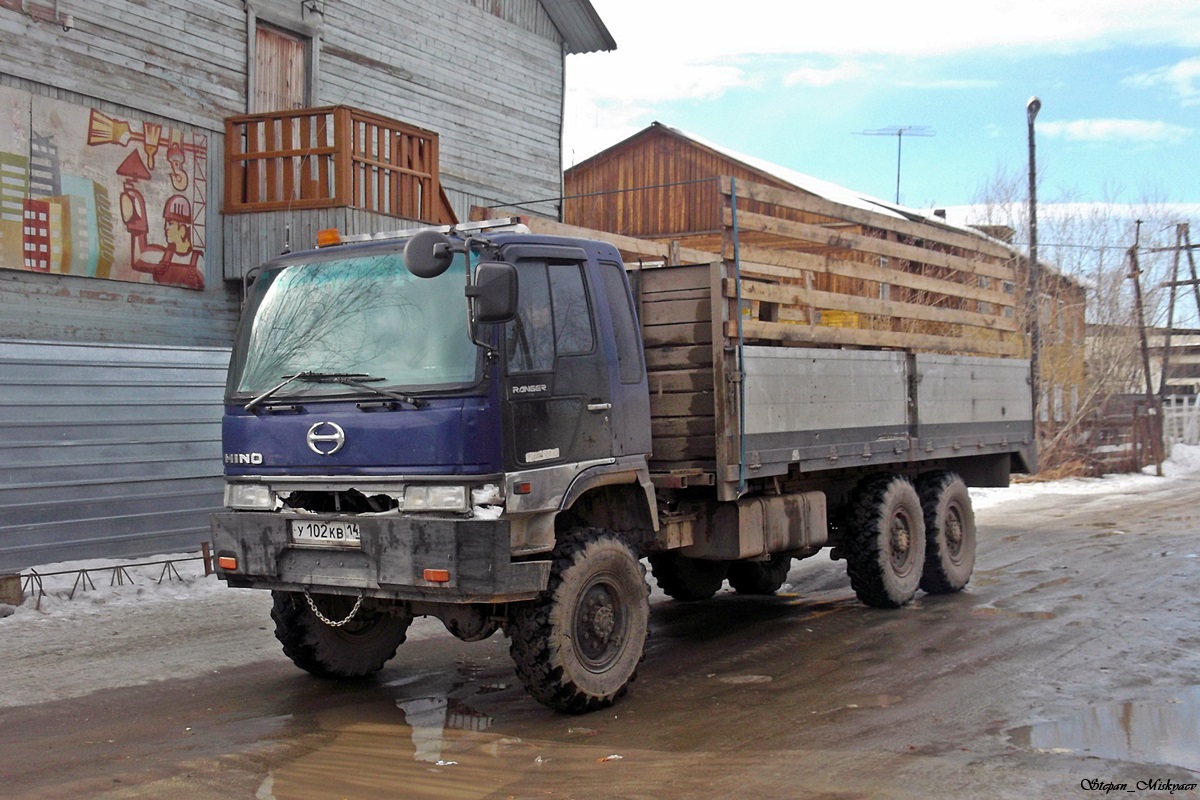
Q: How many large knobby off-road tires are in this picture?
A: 6